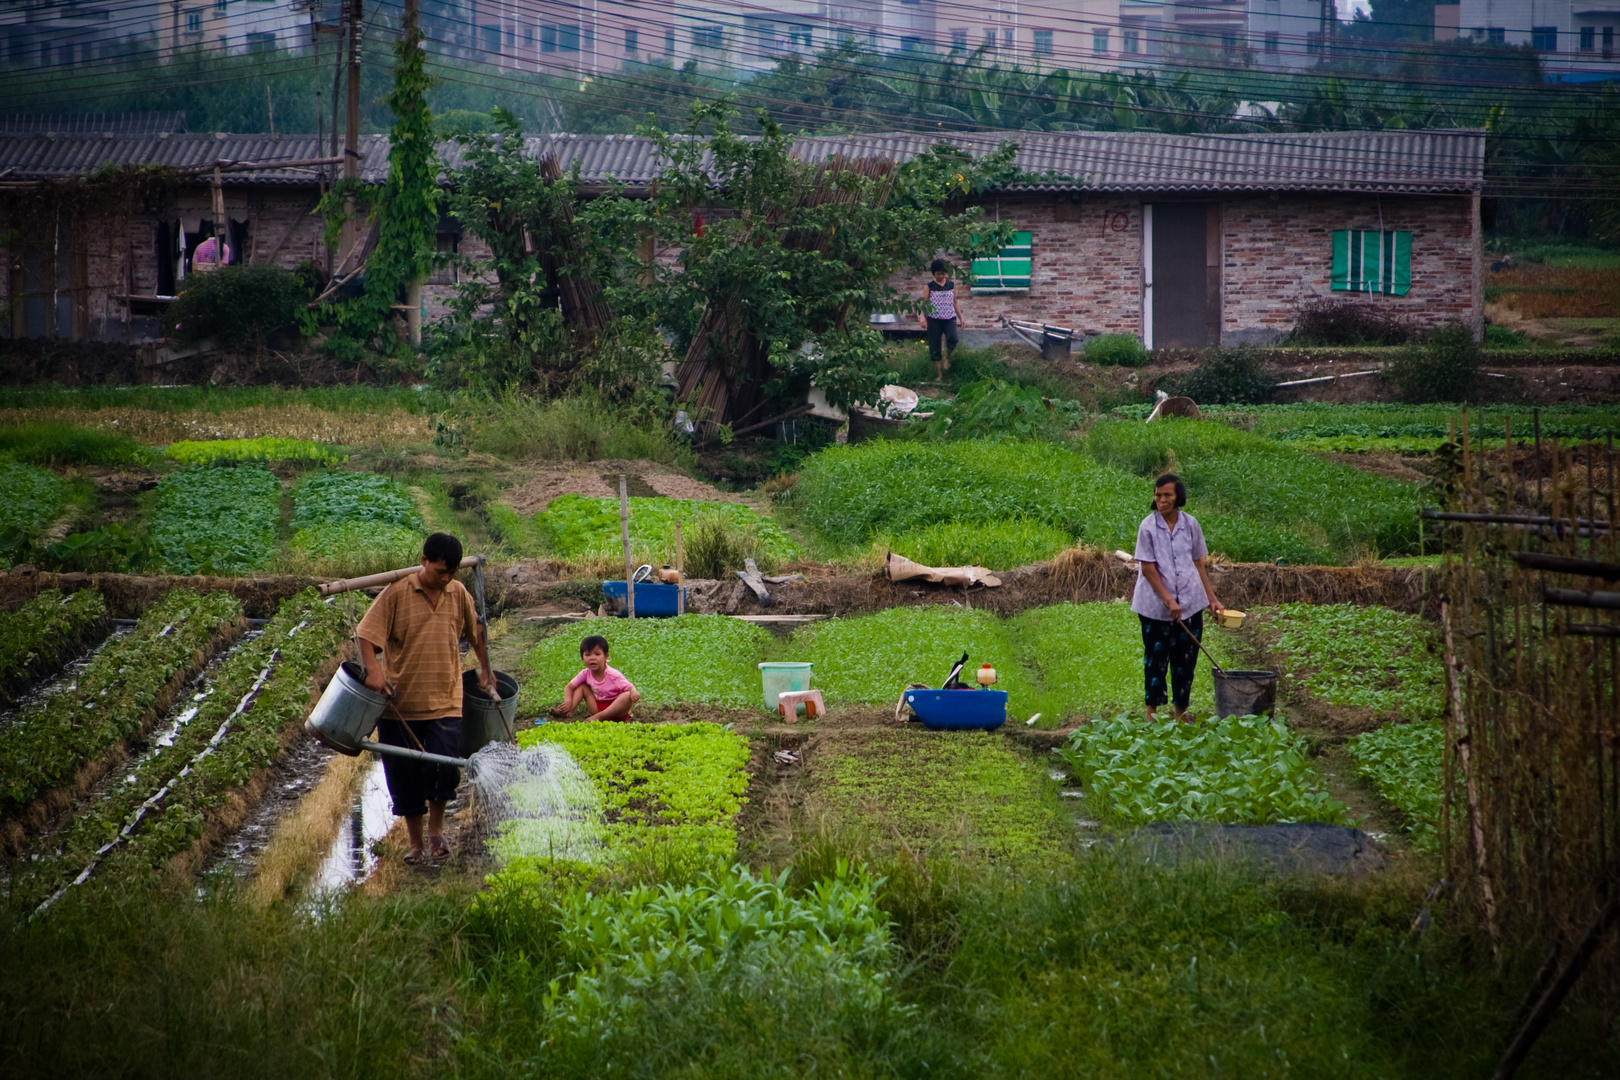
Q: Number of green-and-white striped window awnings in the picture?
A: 2